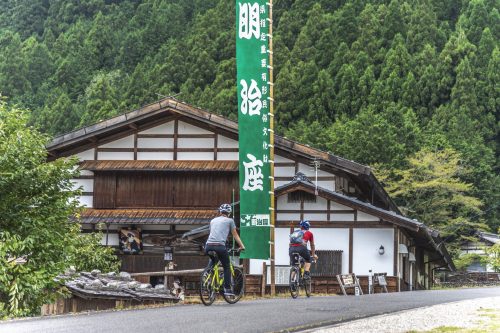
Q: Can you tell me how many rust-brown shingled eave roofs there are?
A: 2